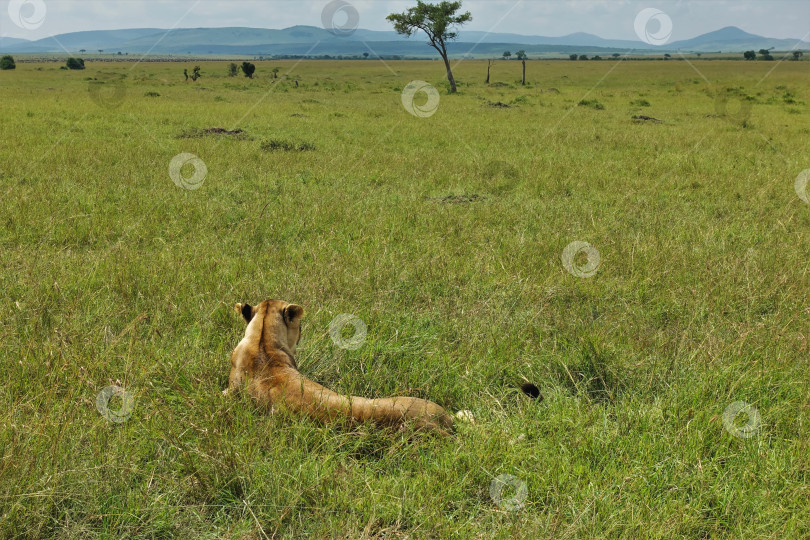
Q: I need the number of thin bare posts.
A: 2